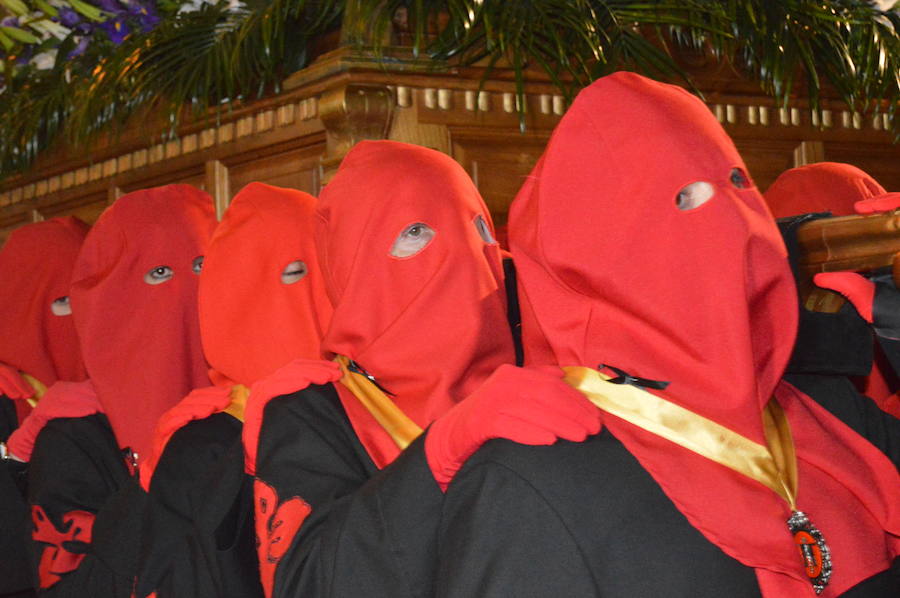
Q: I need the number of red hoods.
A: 6